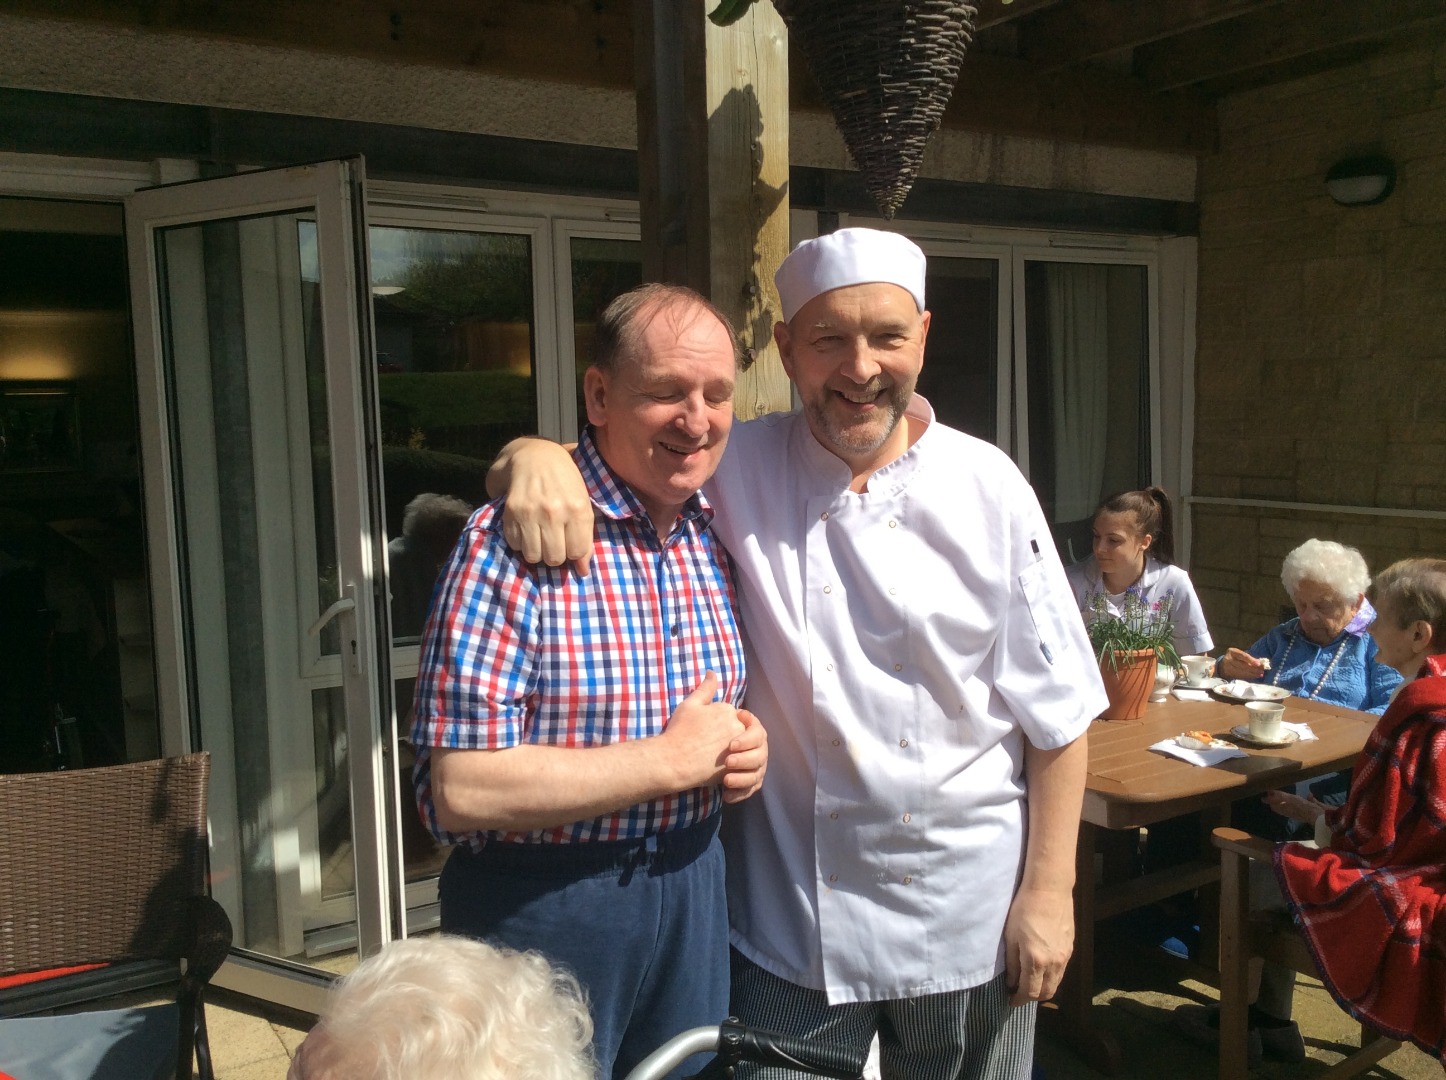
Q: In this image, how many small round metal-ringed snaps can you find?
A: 12